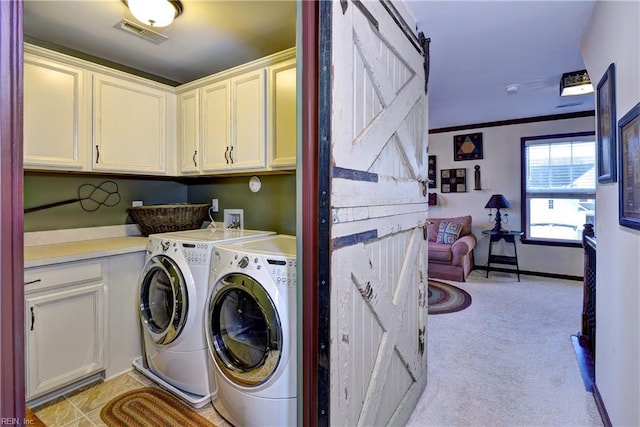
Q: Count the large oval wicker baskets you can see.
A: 1